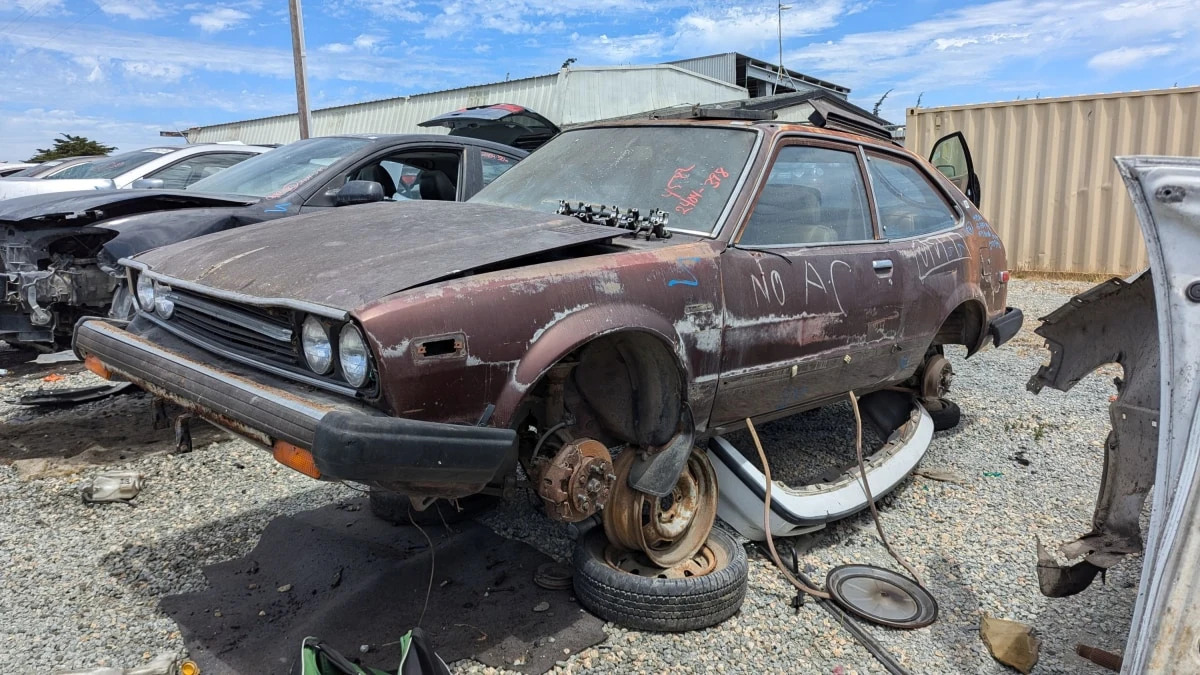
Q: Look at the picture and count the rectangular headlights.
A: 0